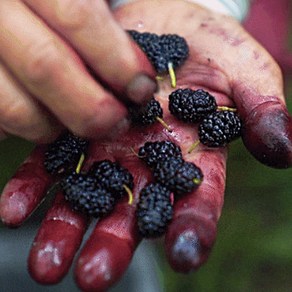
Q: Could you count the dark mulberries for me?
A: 11